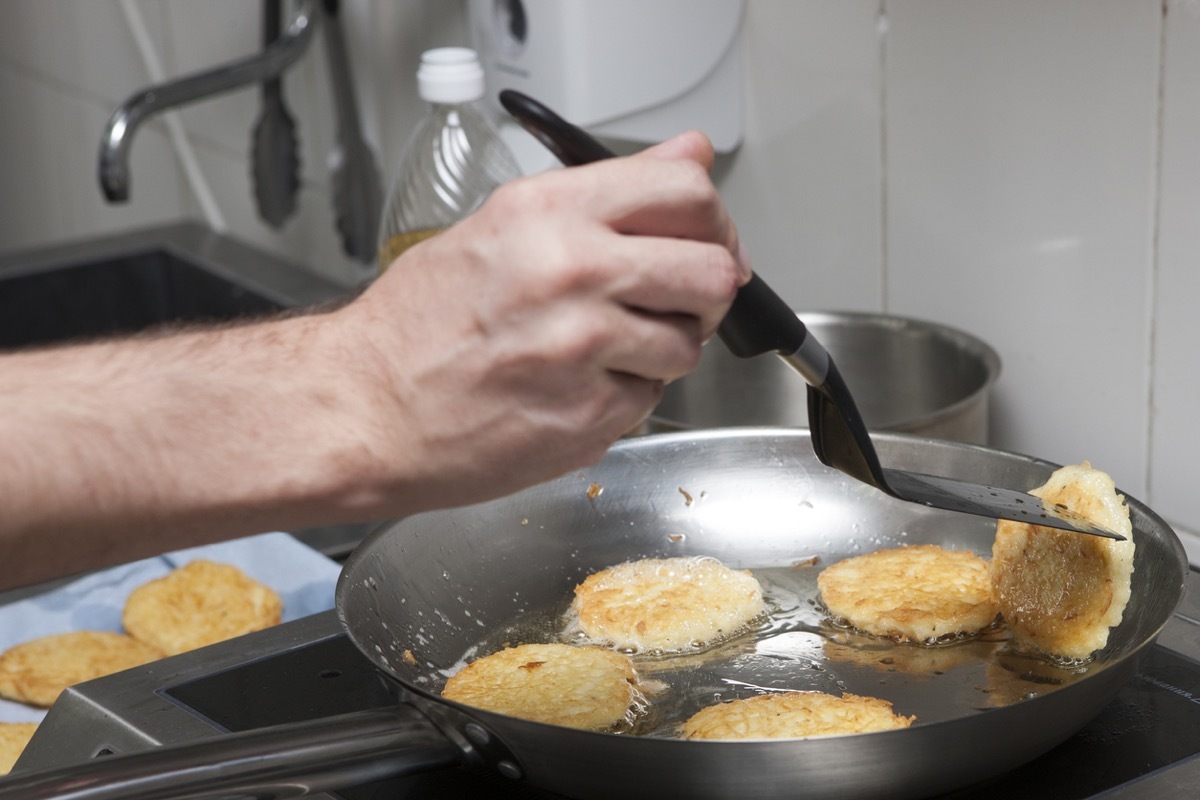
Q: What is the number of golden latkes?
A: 8